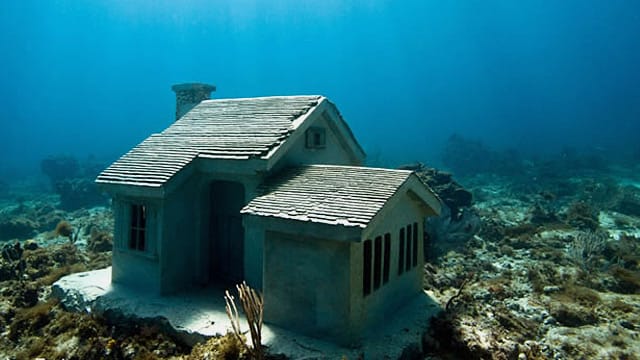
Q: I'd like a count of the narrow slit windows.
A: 6